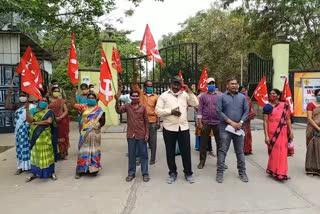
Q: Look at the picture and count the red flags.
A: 10